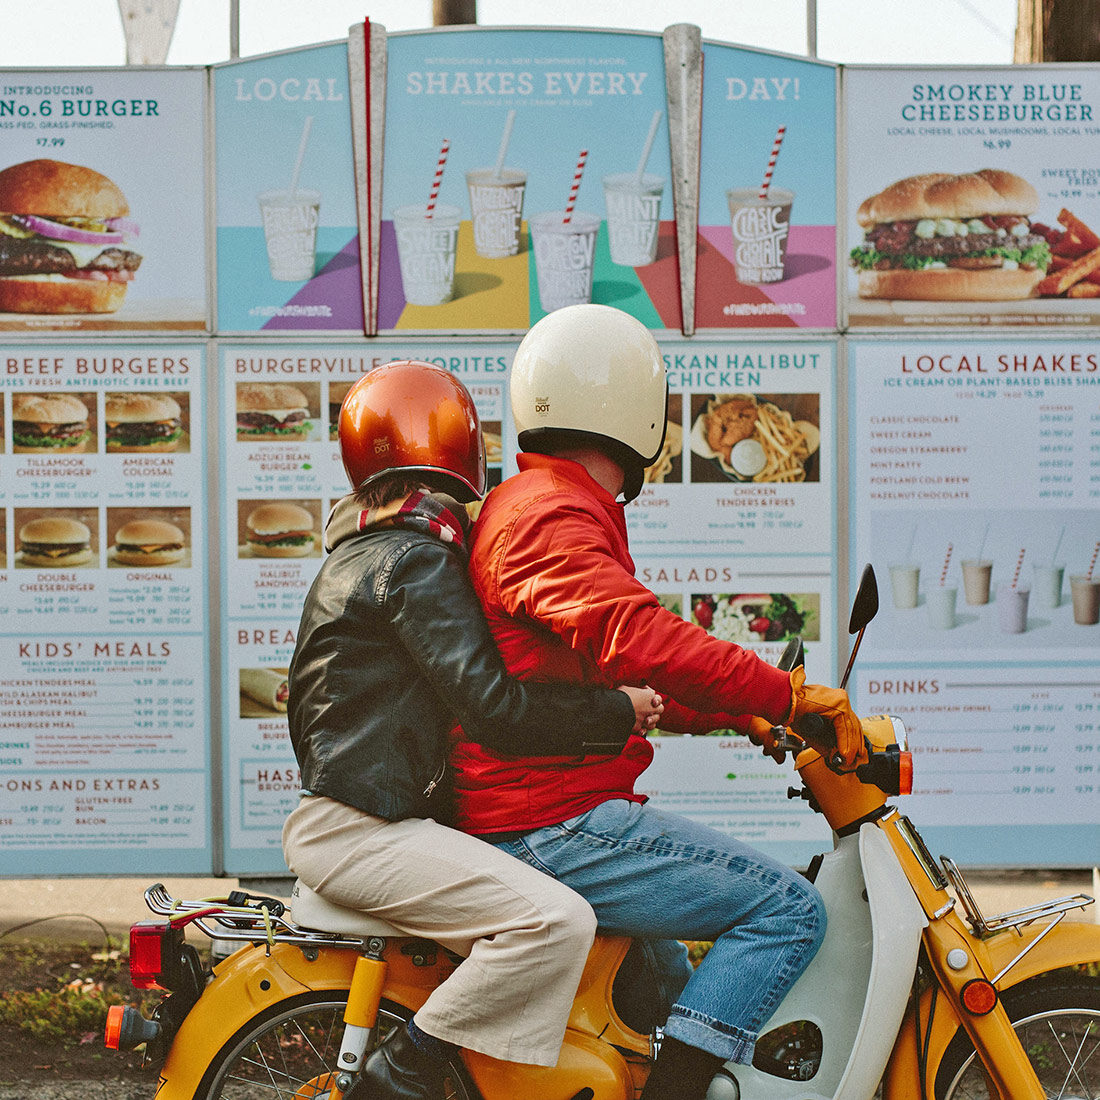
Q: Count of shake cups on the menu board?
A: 12